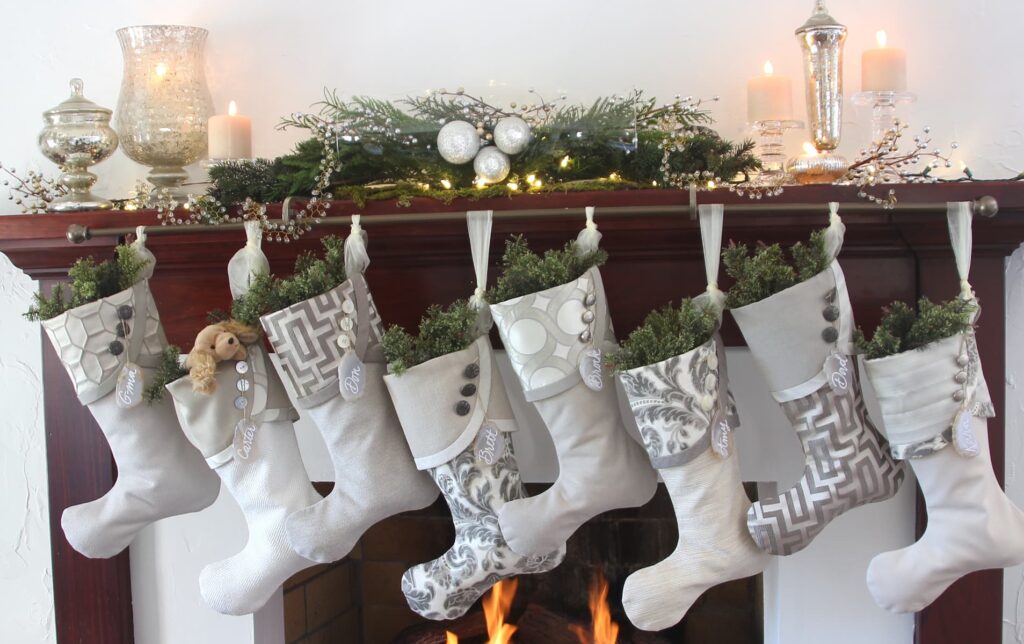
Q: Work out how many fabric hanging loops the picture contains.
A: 8